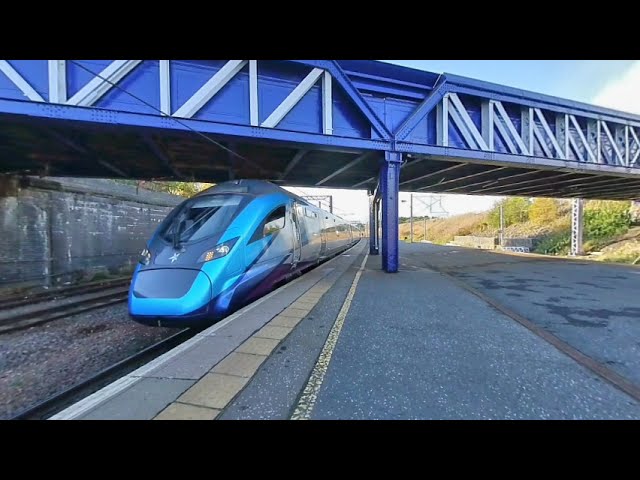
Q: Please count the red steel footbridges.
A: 0